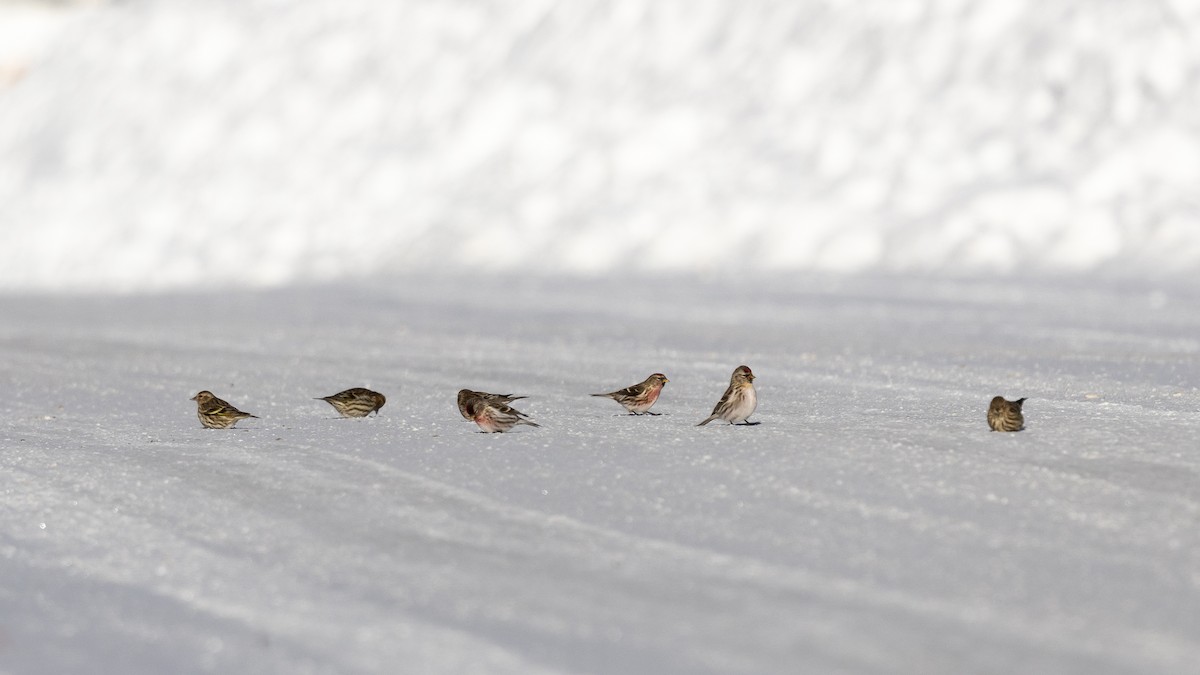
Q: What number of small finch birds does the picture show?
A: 7